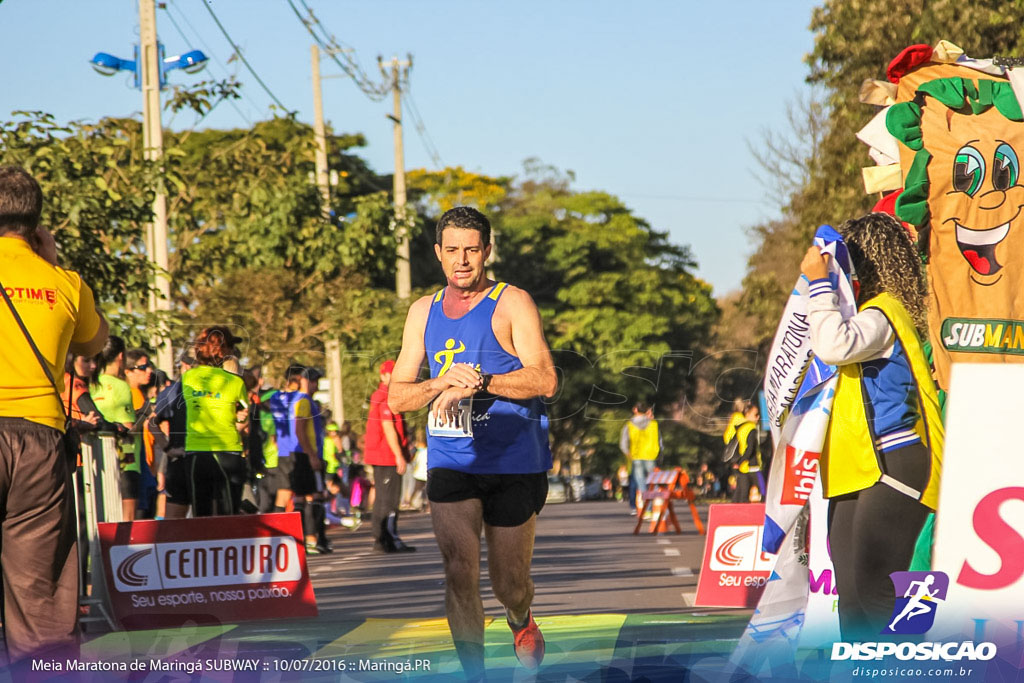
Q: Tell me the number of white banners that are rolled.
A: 1